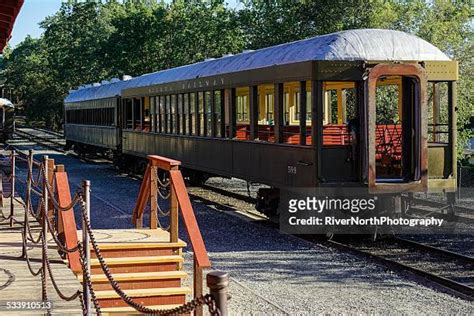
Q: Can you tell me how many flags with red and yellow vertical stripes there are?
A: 0